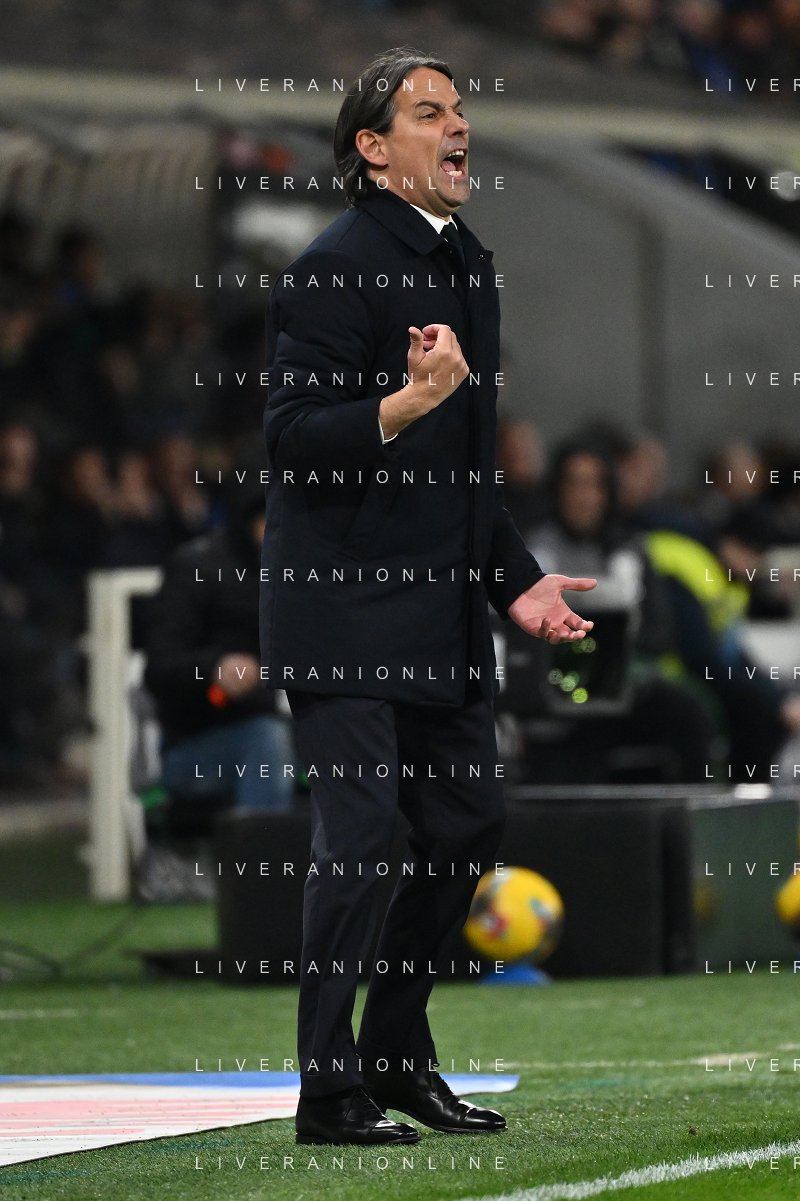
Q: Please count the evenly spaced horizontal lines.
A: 12